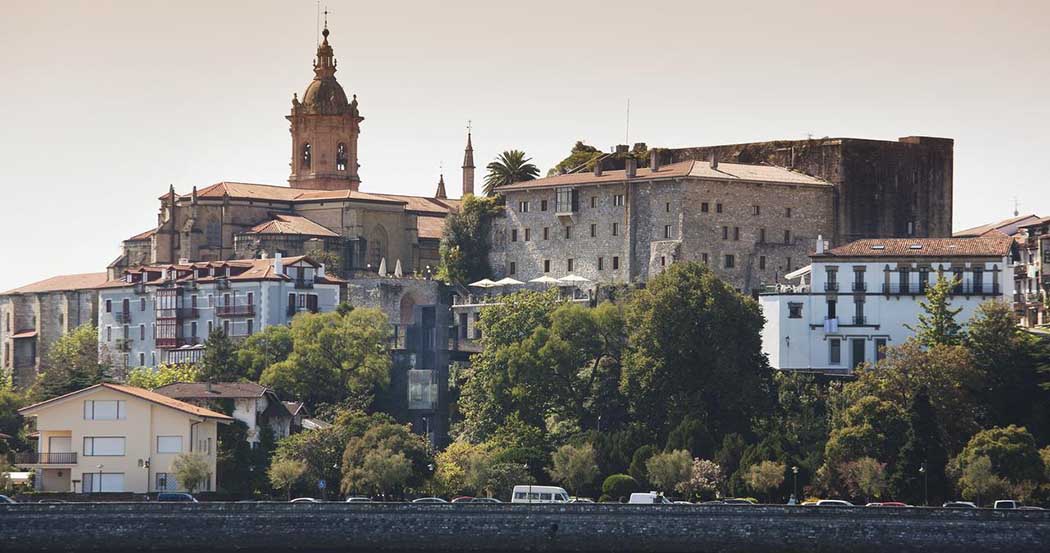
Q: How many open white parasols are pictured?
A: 4